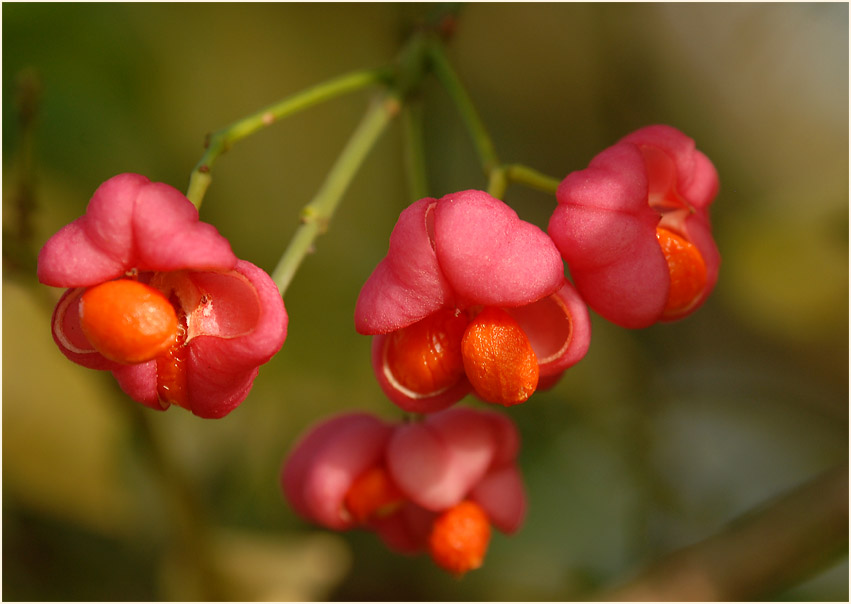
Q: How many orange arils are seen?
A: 7